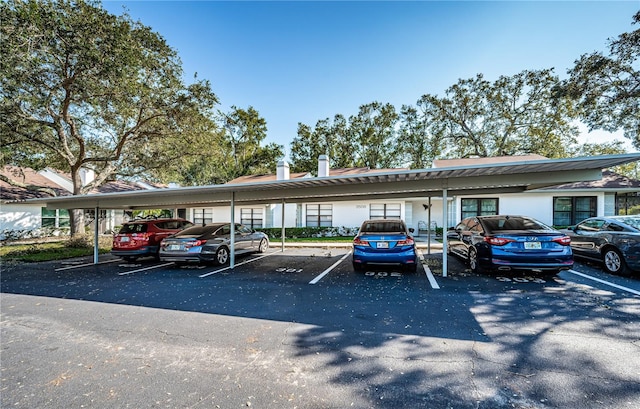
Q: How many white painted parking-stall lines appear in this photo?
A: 6